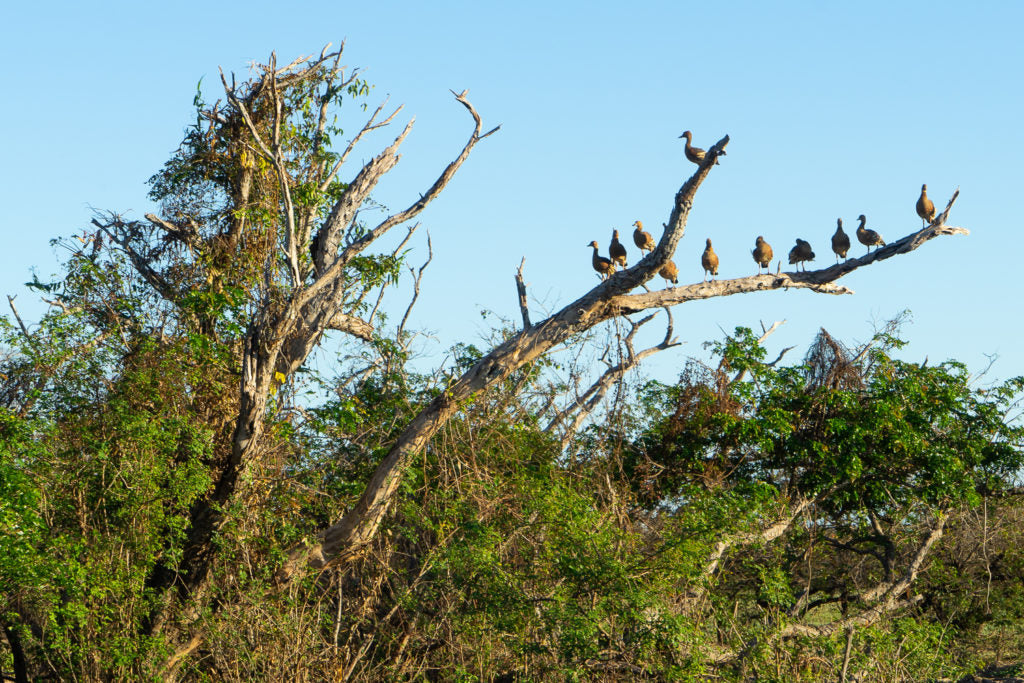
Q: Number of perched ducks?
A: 11